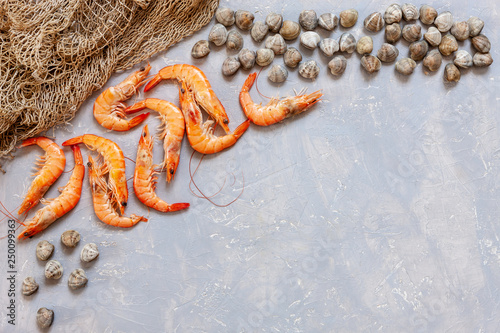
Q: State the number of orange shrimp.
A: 10